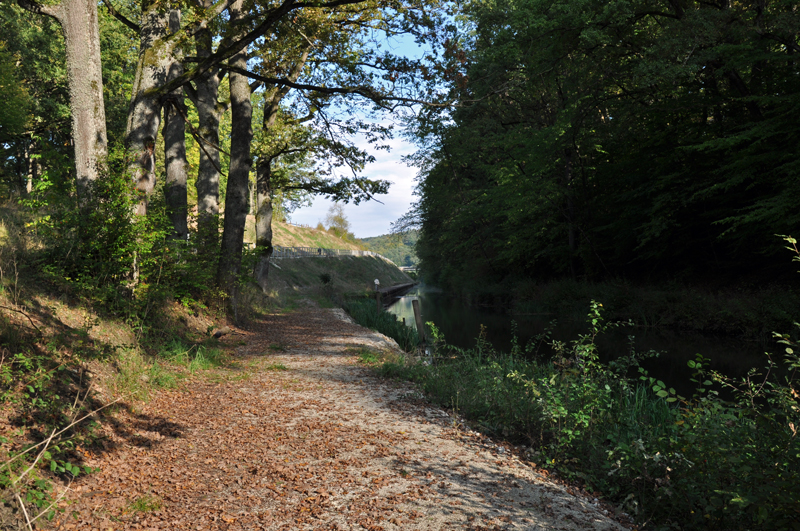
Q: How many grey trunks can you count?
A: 6